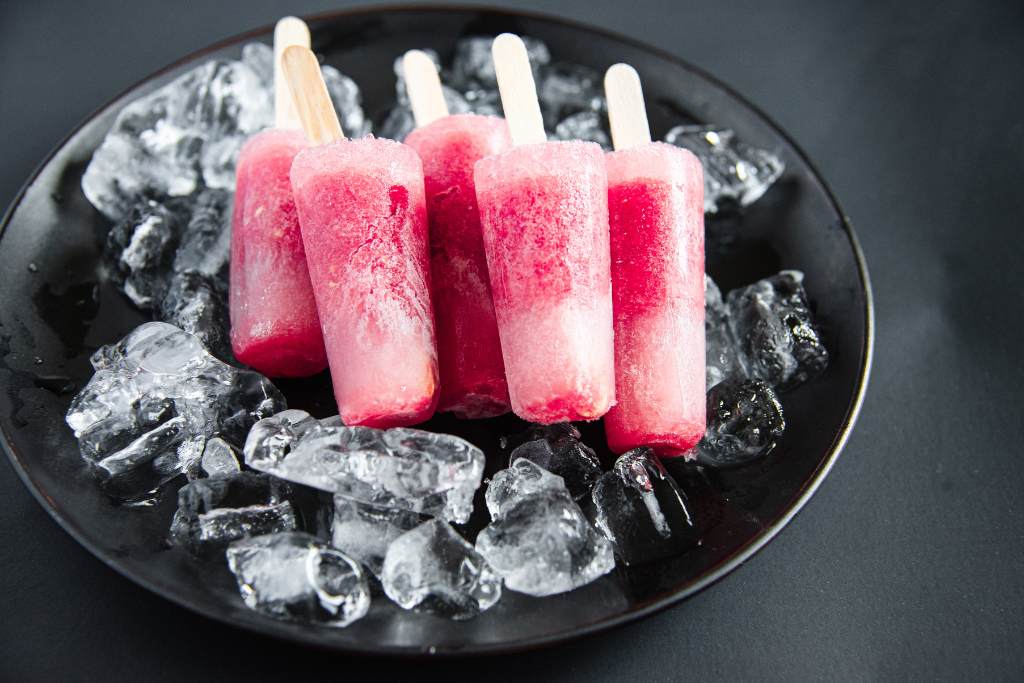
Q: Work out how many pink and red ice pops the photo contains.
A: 5